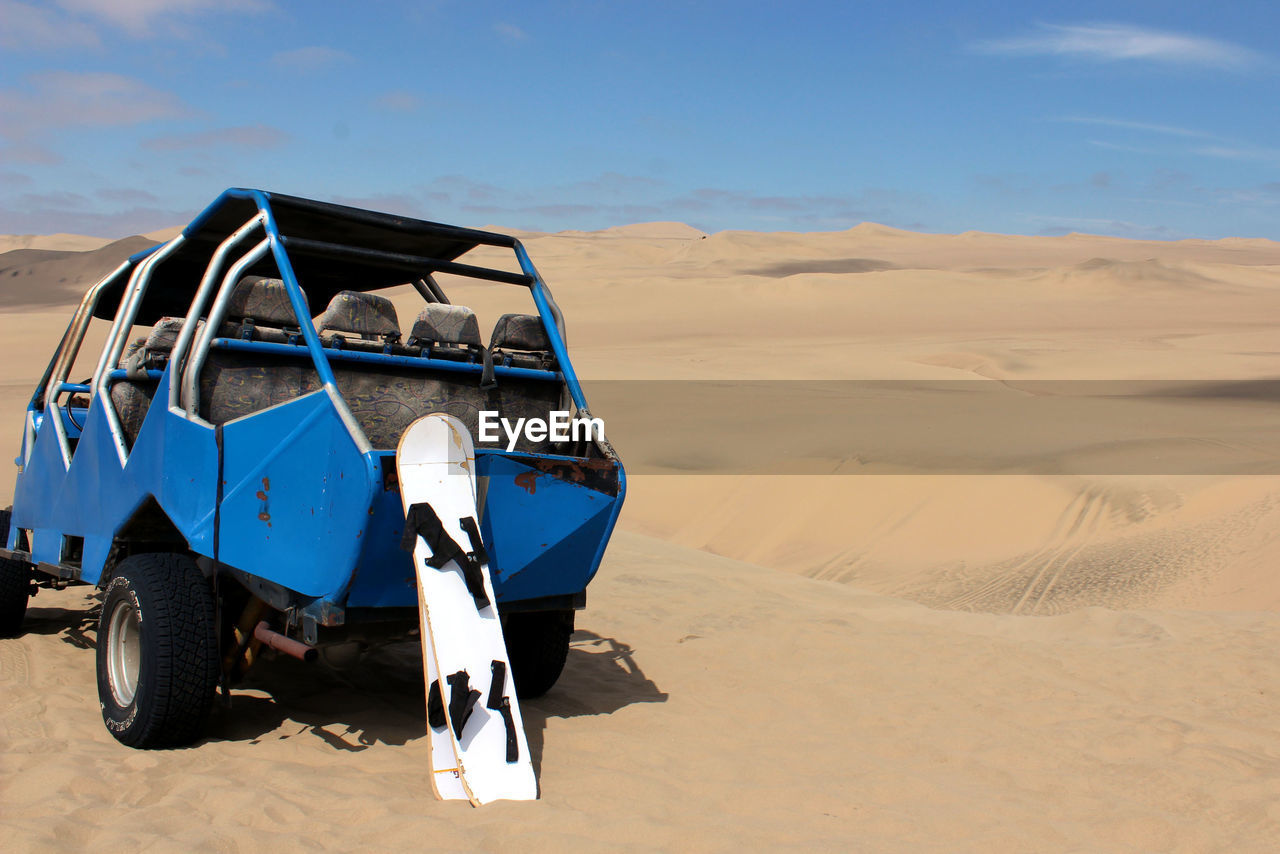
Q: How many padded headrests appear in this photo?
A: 5